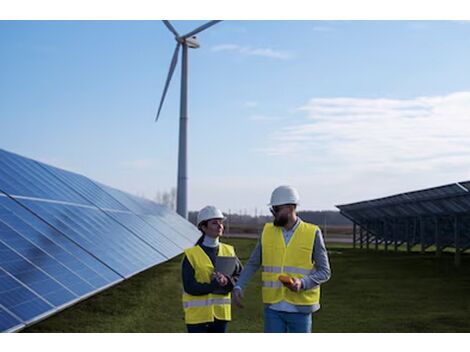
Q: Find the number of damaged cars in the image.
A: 0